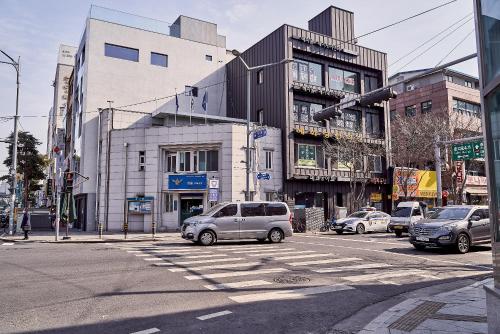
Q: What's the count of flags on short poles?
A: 3